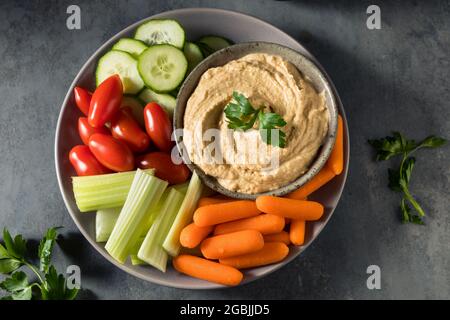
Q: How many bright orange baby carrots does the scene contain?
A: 12